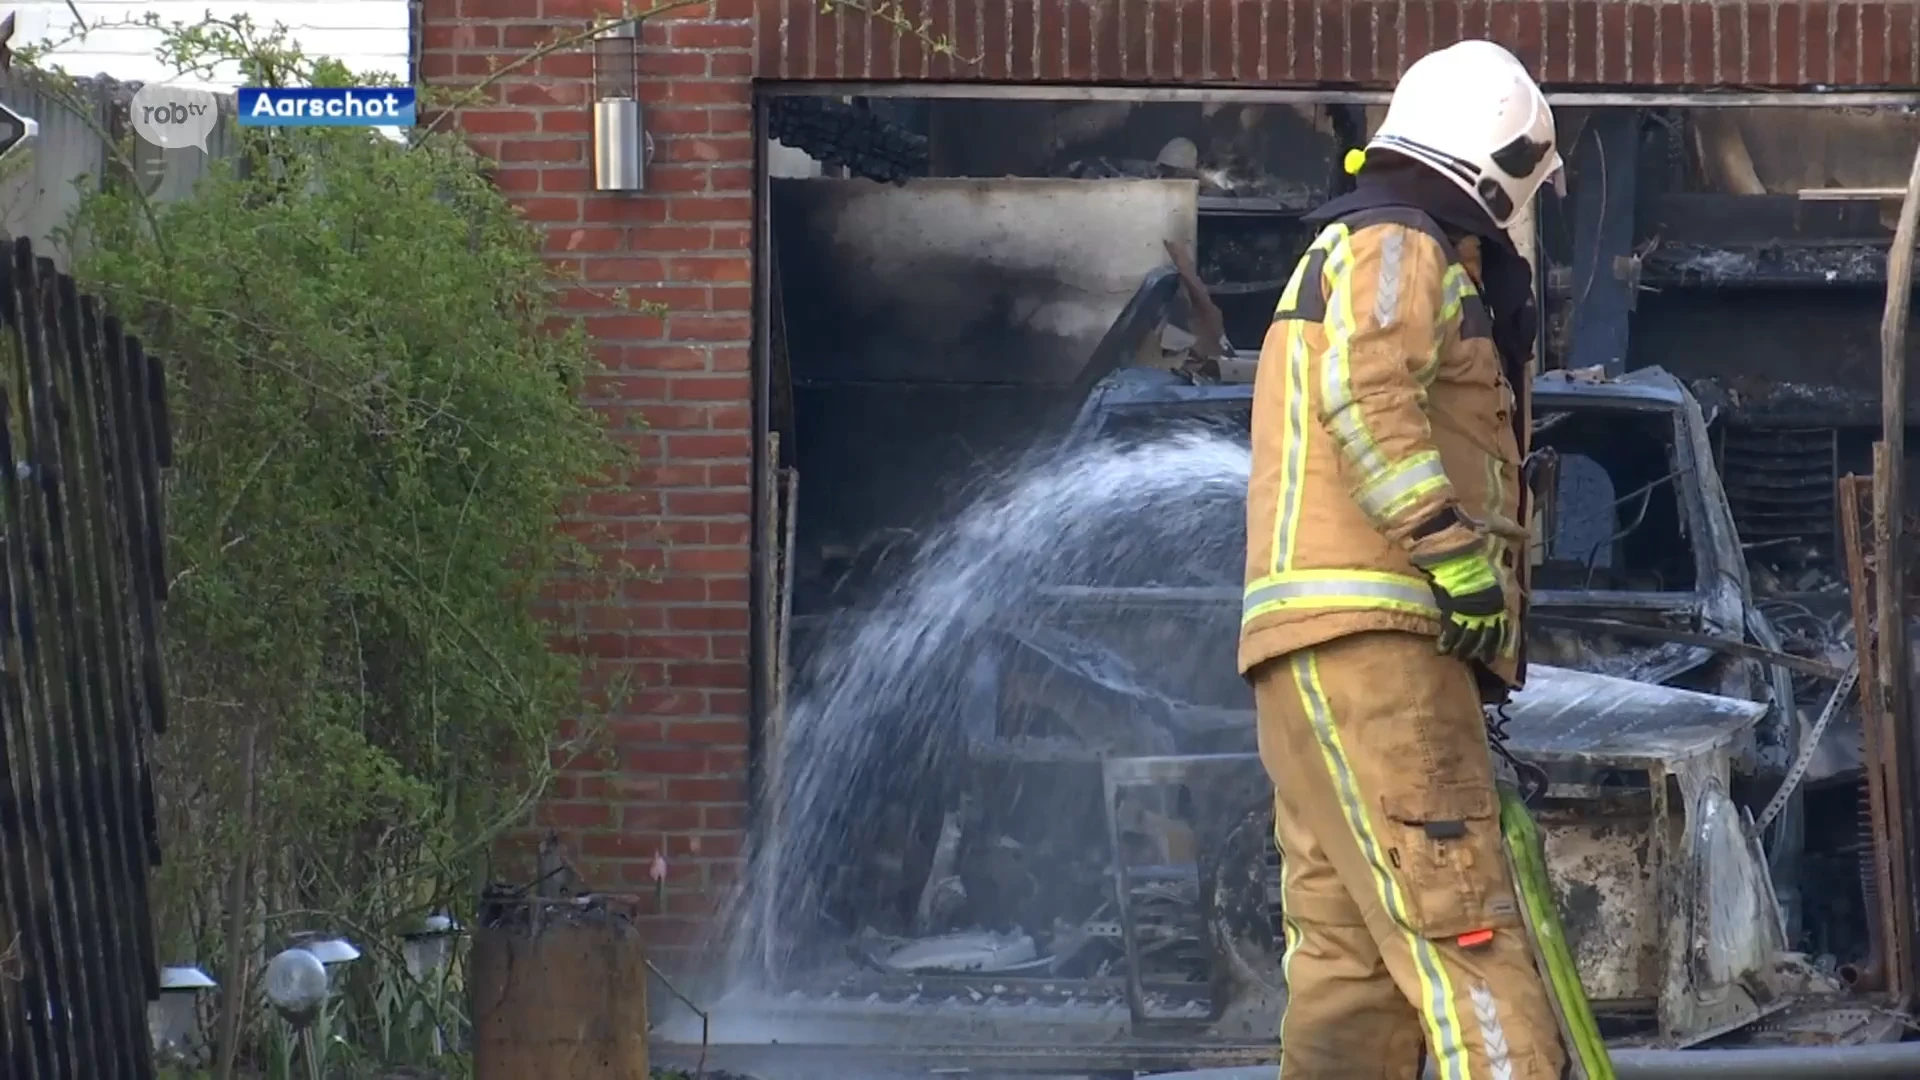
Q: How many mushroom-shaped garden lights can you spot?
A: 3